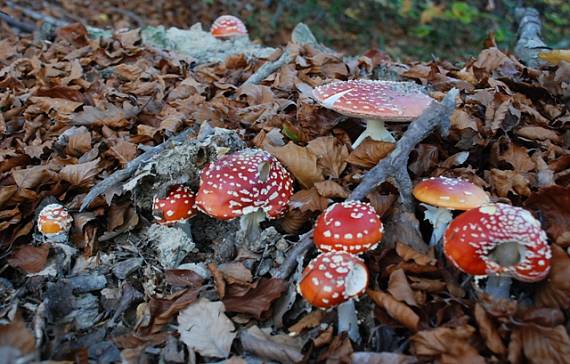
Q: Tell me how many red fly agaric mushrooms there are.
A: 9